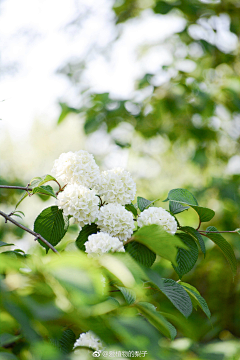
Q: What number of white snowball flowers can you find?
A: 7